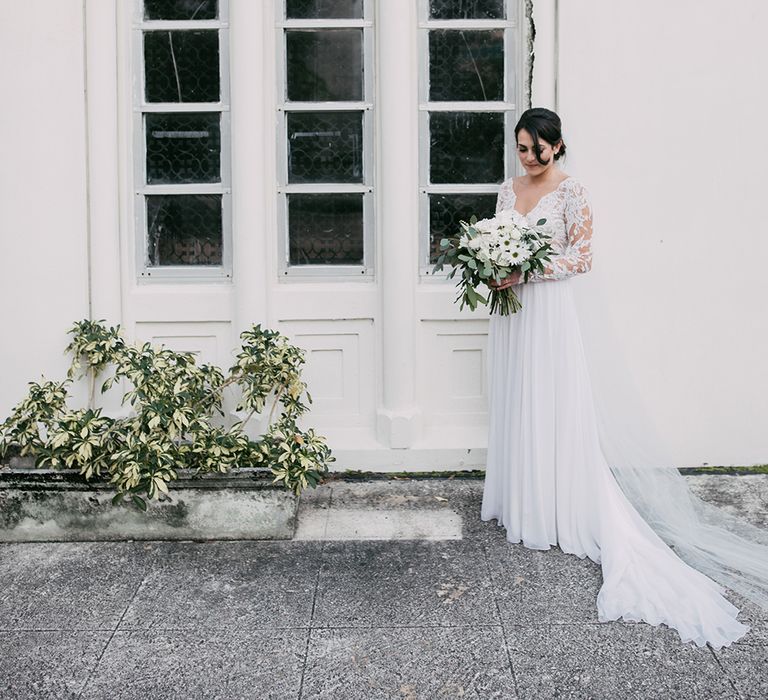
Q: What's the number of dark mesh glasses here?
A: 12